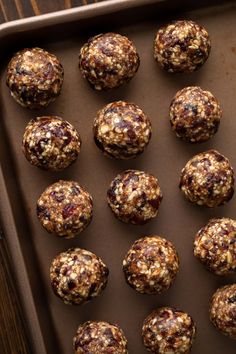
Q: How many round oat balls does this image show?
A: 15